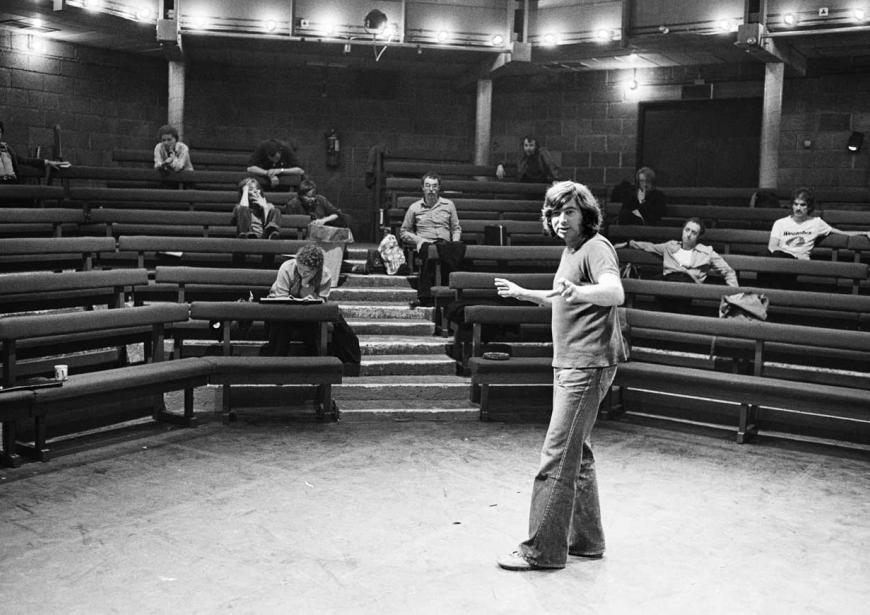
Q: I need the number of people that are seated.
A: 11